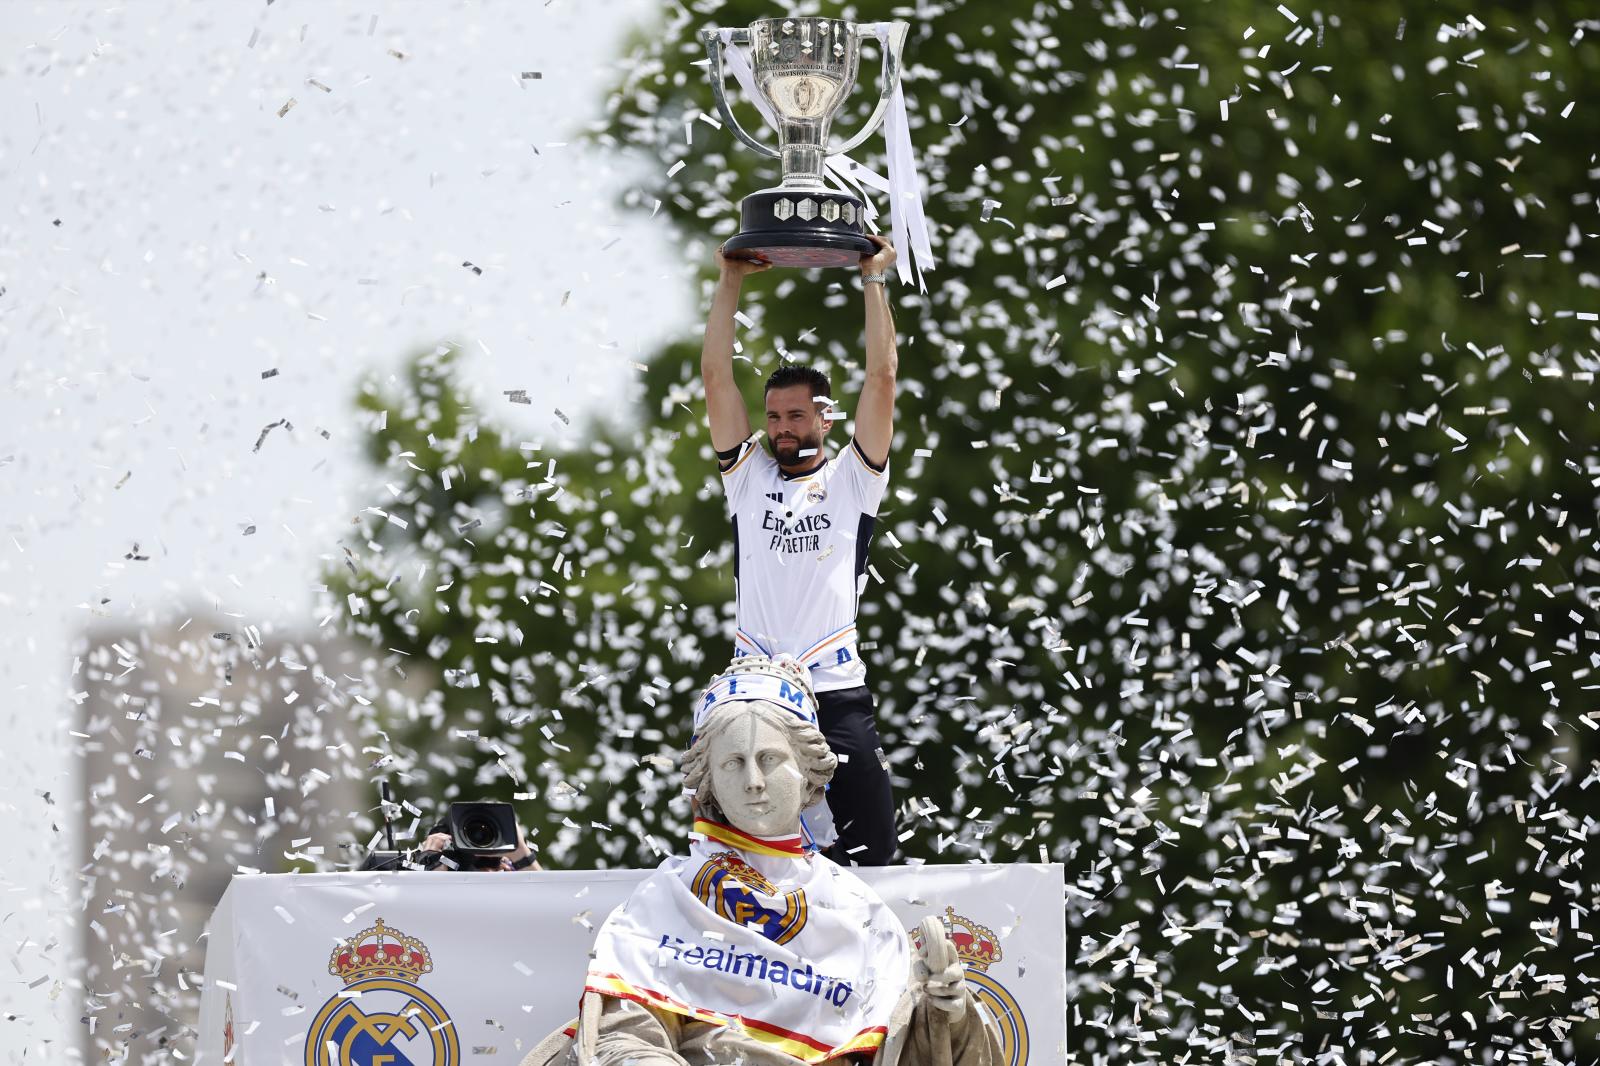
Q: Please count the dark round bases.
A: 1